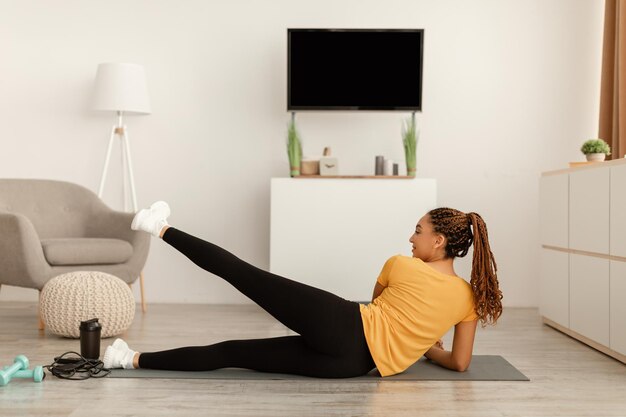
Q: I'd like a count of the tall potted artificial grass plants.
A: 2